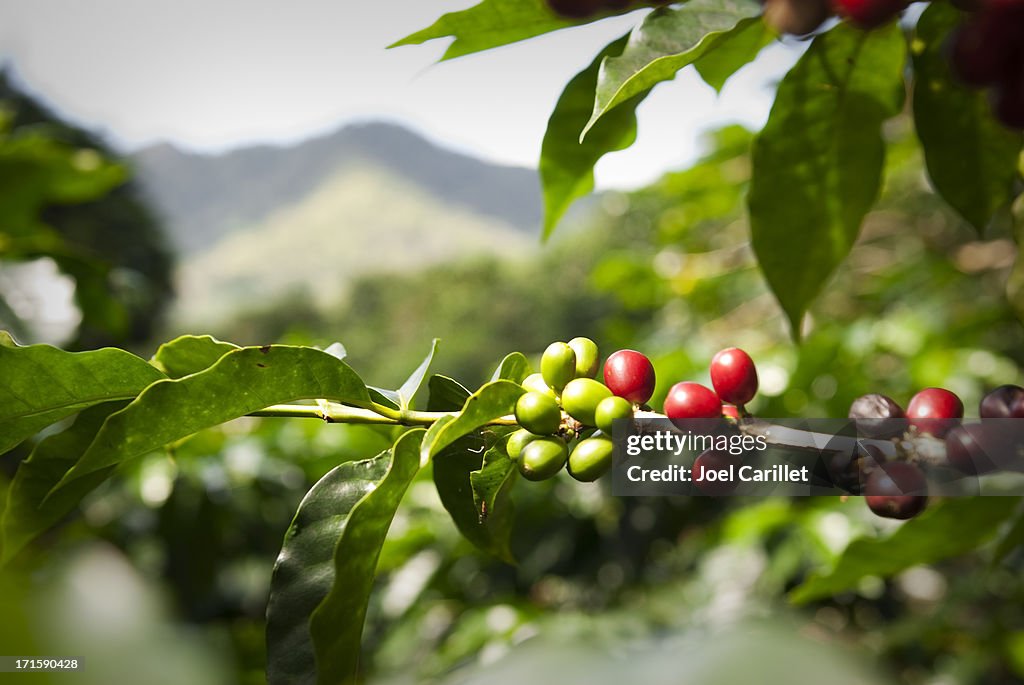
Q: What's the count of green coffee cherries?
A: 9